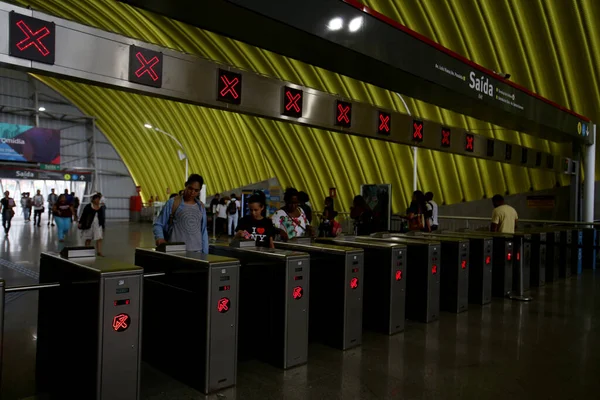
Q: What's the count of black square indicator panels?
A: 14